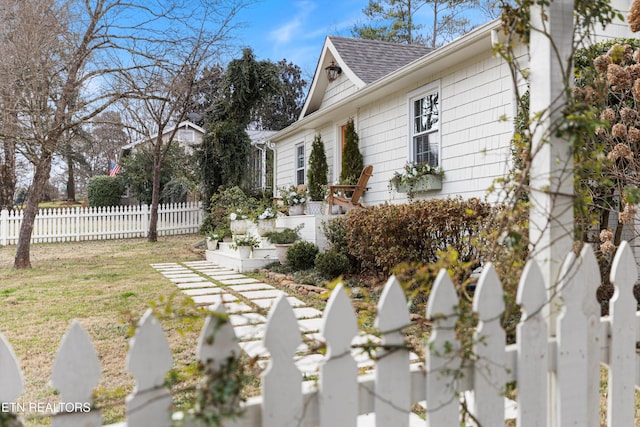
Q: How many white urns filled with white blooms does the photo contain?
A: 5